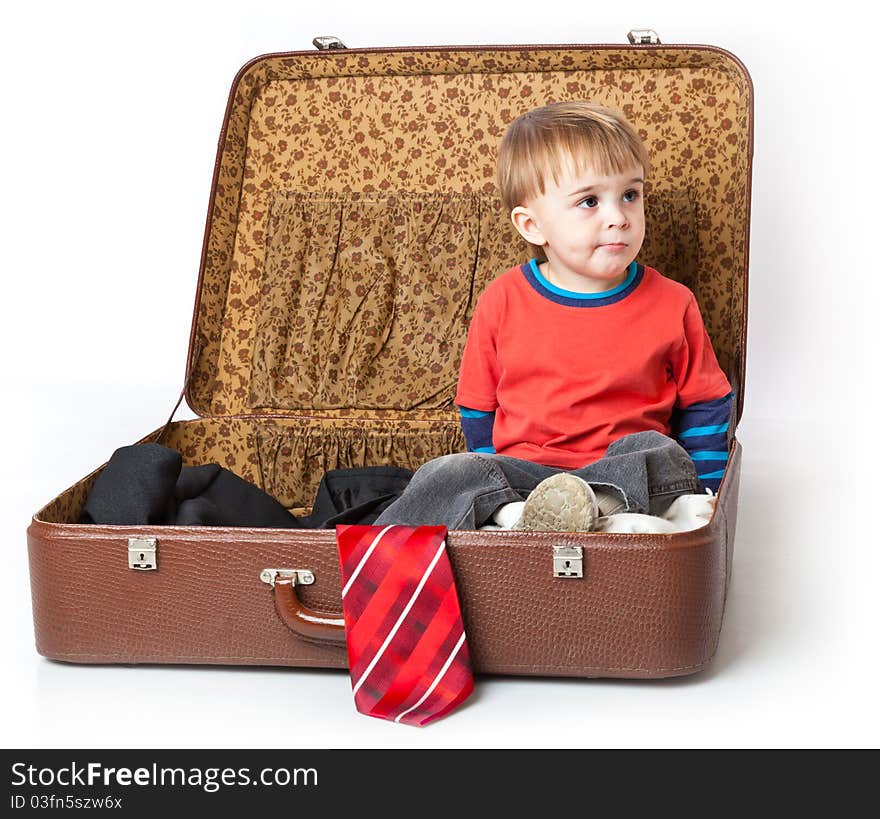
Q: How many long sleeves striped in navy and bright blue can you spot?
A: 2